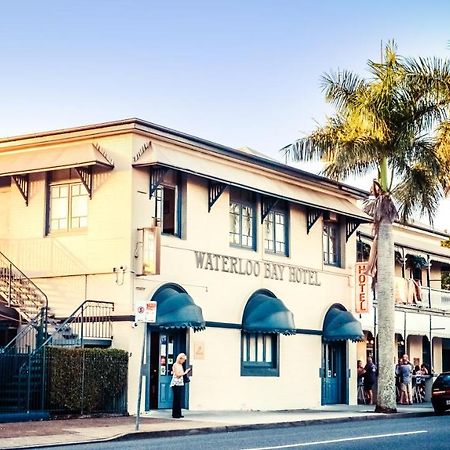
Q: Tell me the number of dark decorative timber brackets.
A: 7